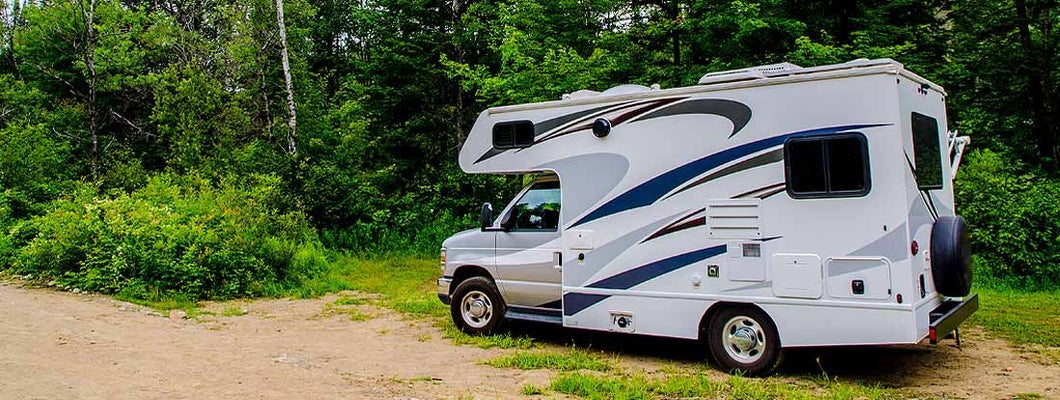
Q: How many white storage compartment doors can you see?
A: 2